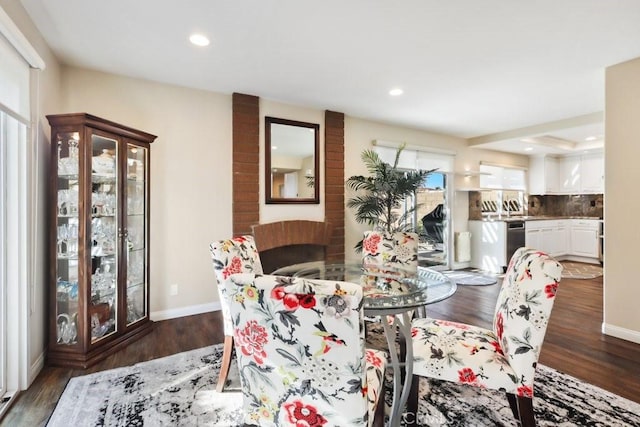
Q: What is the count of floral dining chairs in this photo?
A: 4